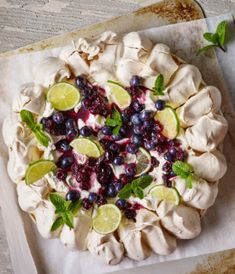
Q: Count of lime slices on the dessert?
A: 8